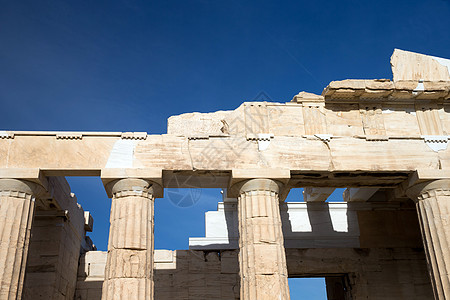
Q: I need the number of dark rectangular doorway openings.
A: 1